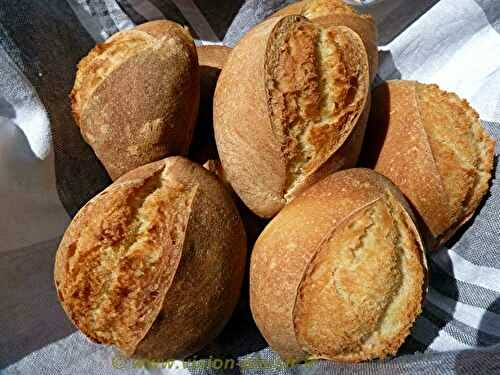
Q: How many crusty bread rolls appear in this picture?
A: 7